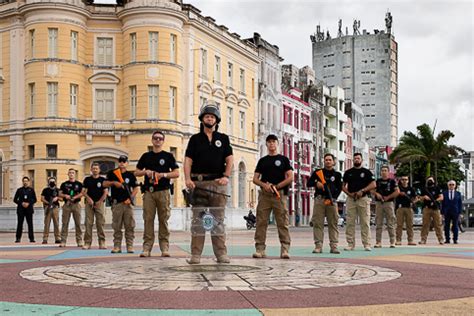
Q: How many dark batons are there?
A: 1